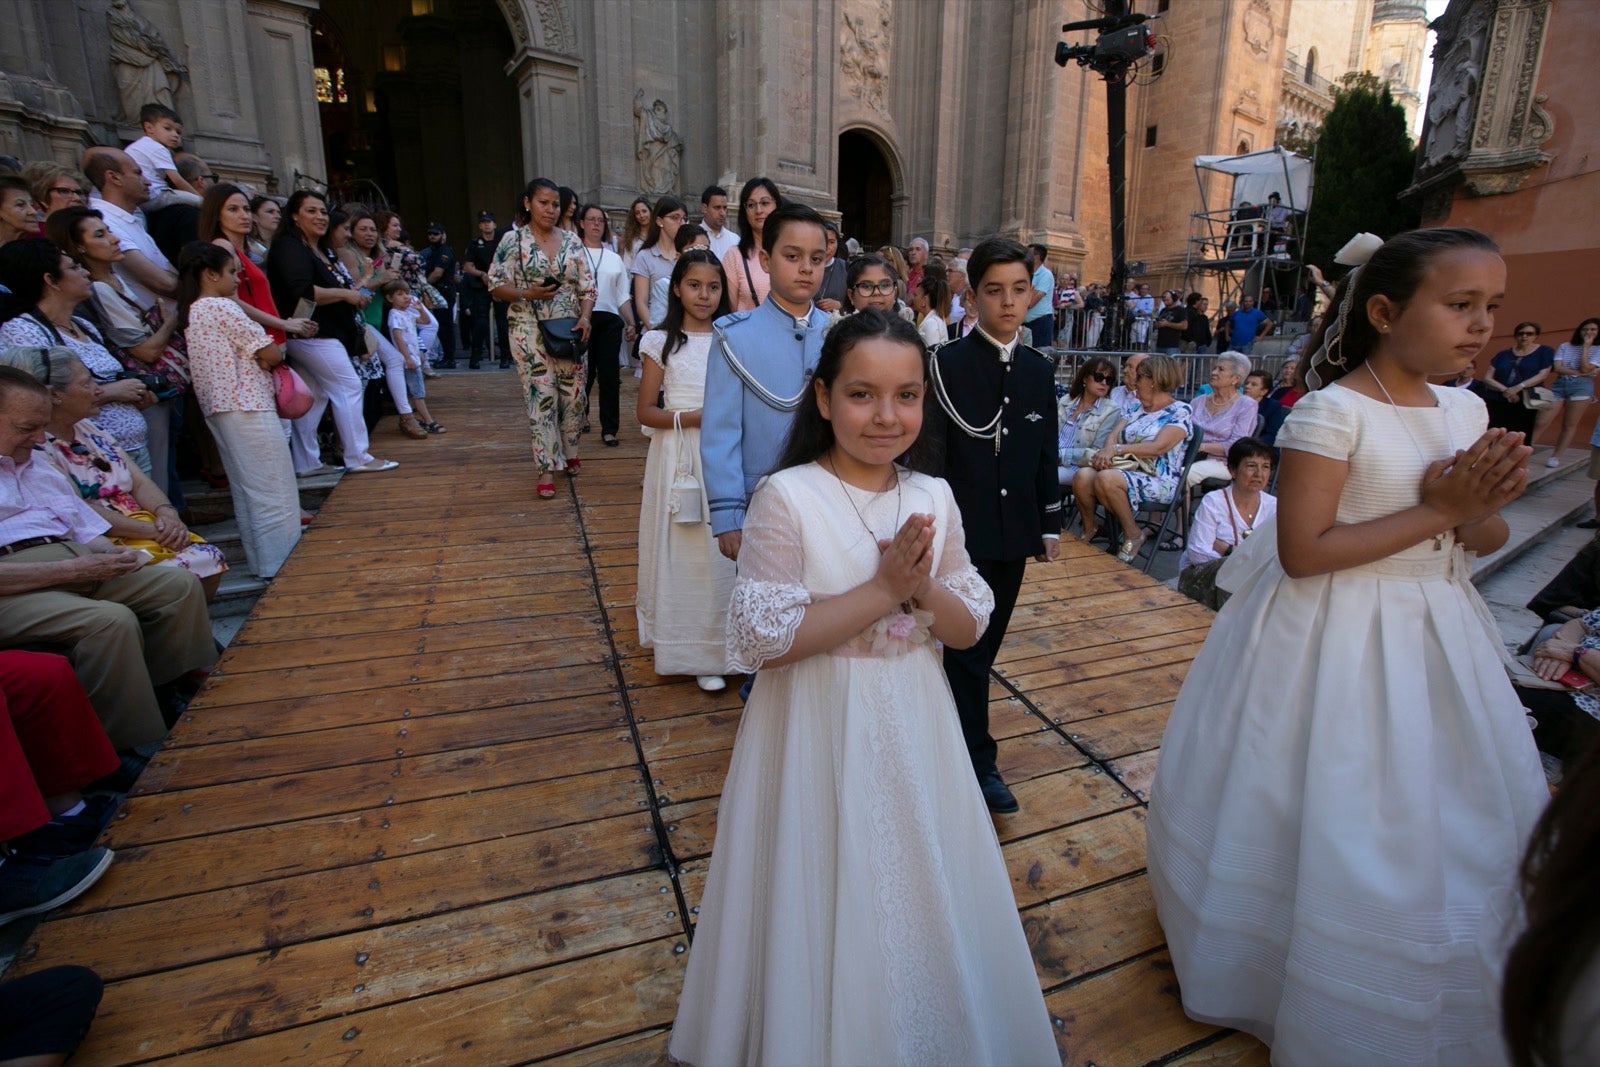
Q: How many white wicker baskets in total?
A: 1